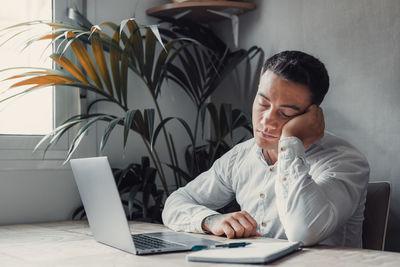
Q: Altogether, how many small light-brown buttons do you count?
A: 5